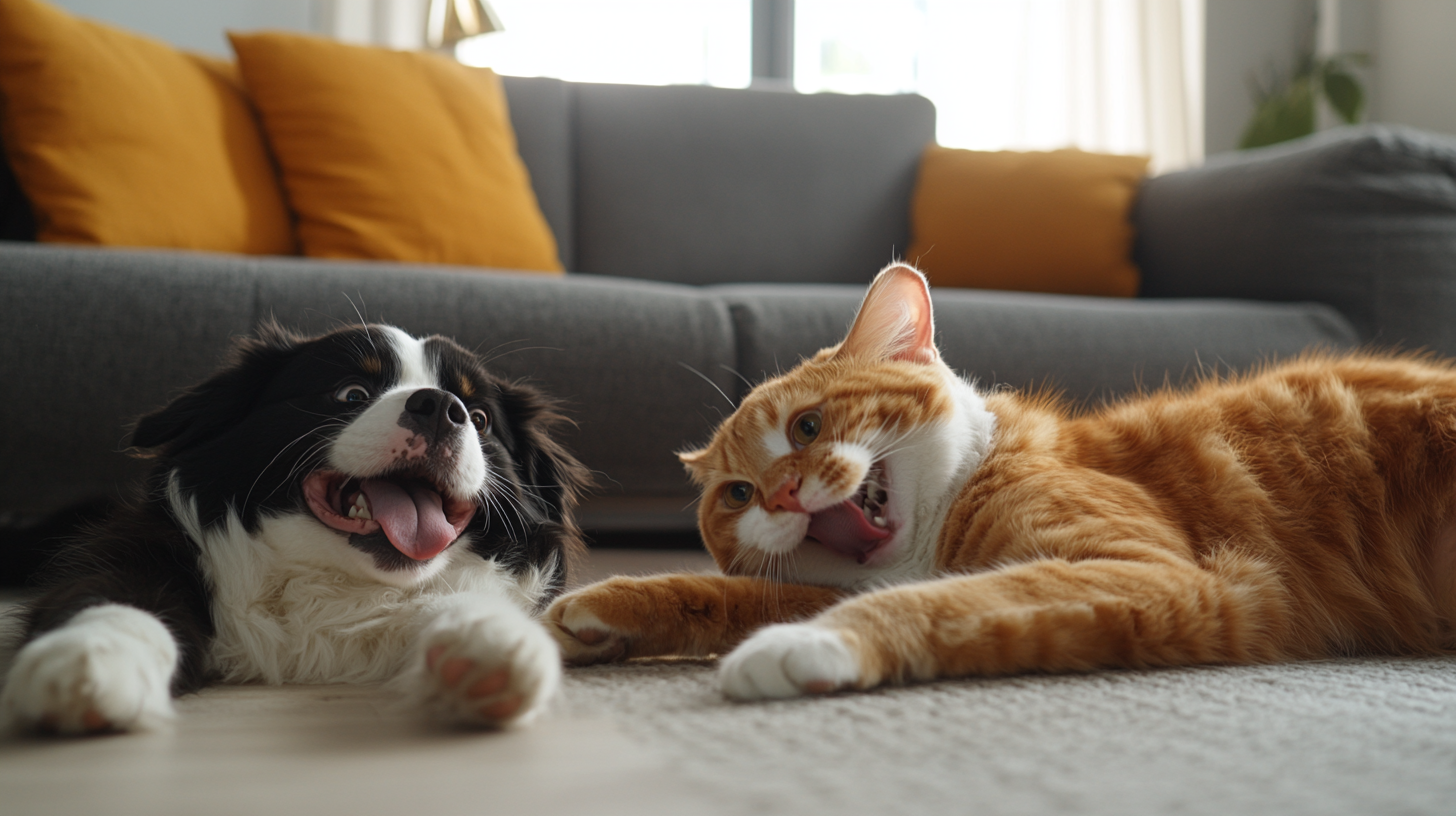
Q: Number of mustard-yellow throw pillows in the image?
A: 3